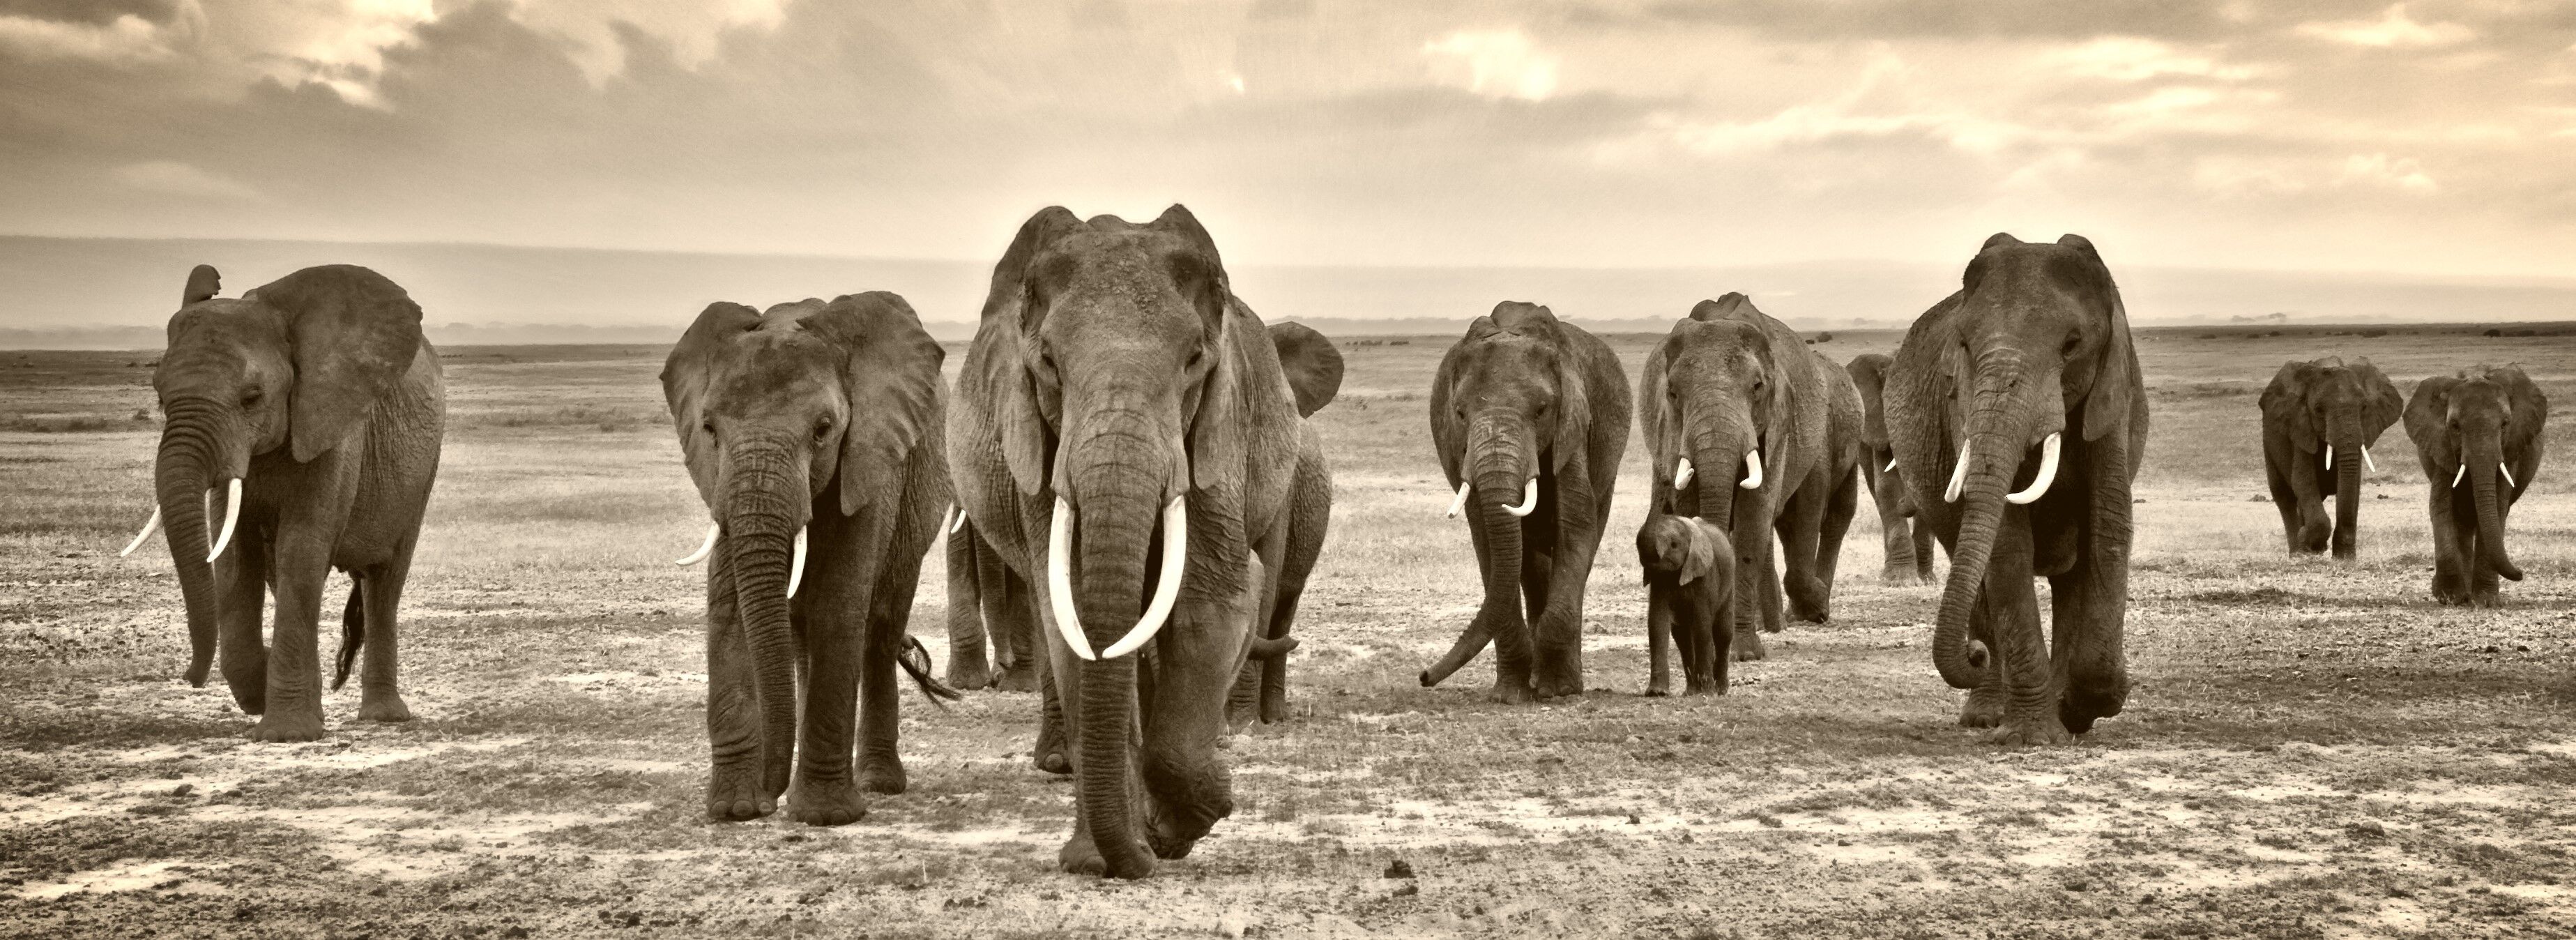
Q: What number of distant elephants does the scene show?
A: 2